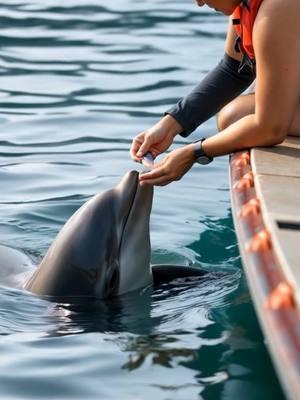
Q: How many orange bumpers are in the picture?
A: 5